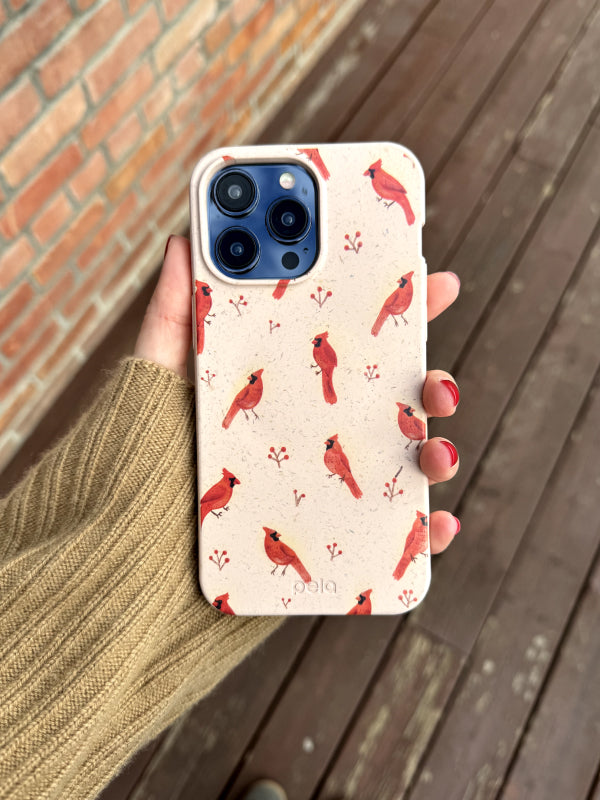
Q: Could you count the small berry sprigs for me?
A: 13